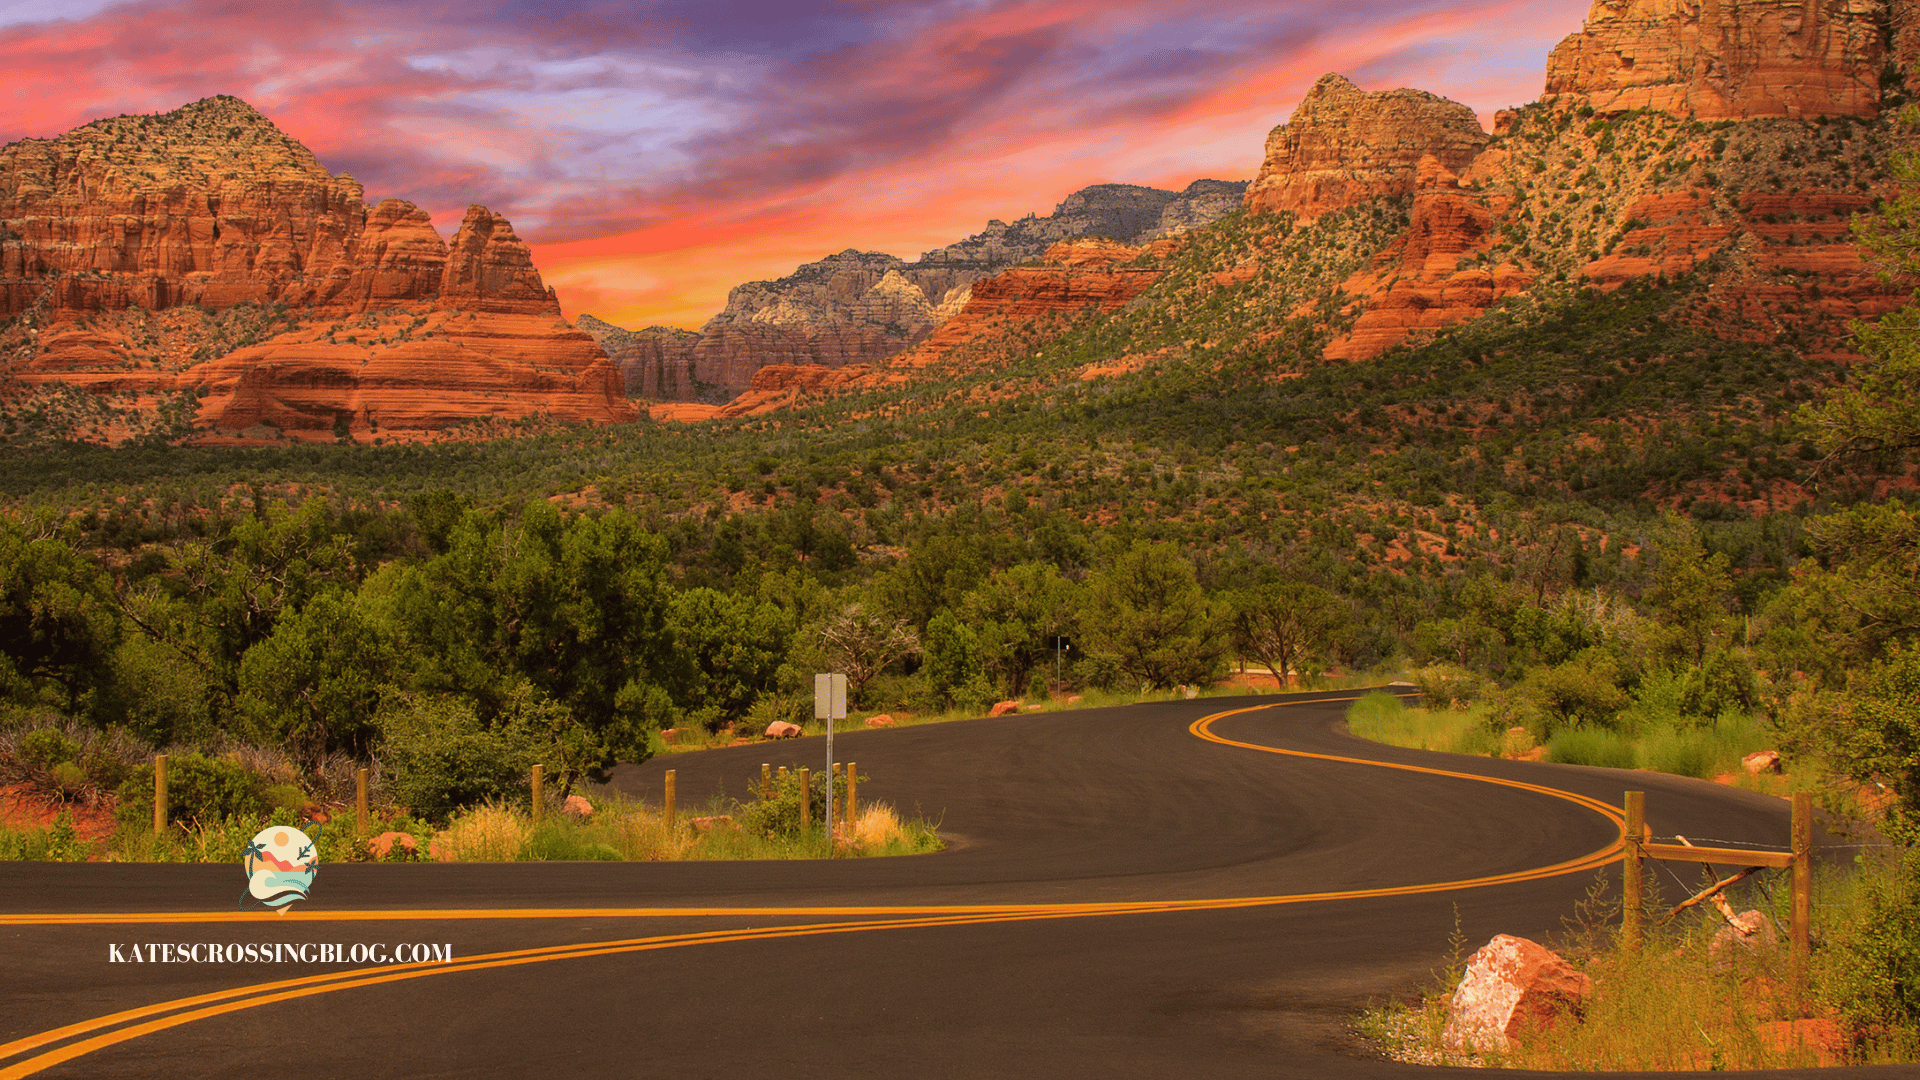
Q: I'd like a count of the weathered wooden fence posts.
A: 11